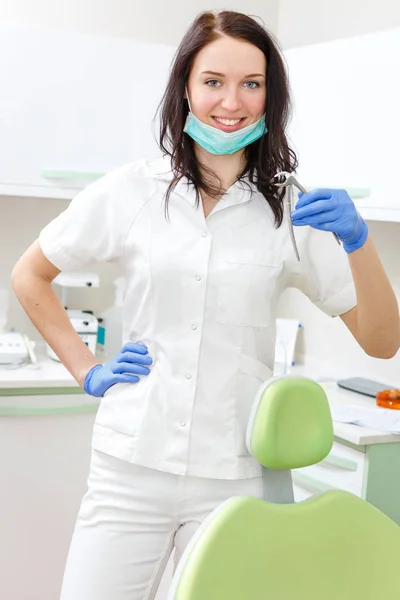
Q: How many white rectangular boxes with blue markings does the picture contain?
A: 1